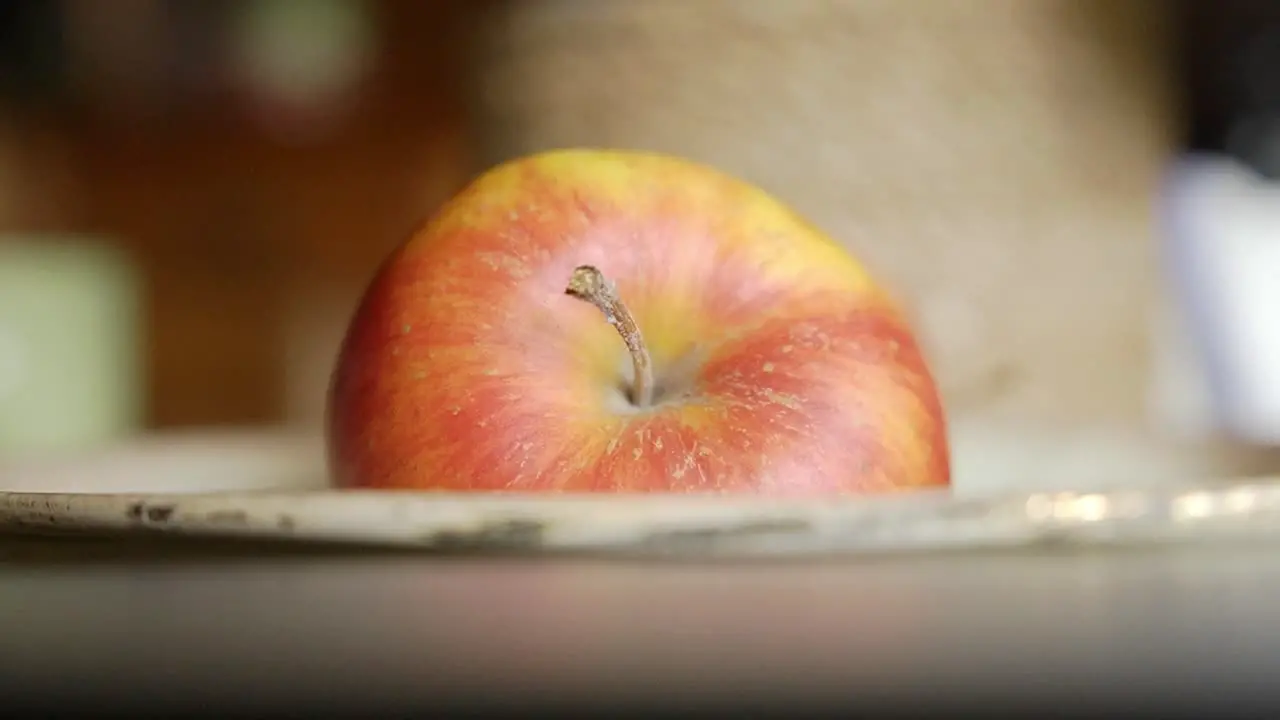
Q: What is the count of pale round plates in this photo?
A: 1